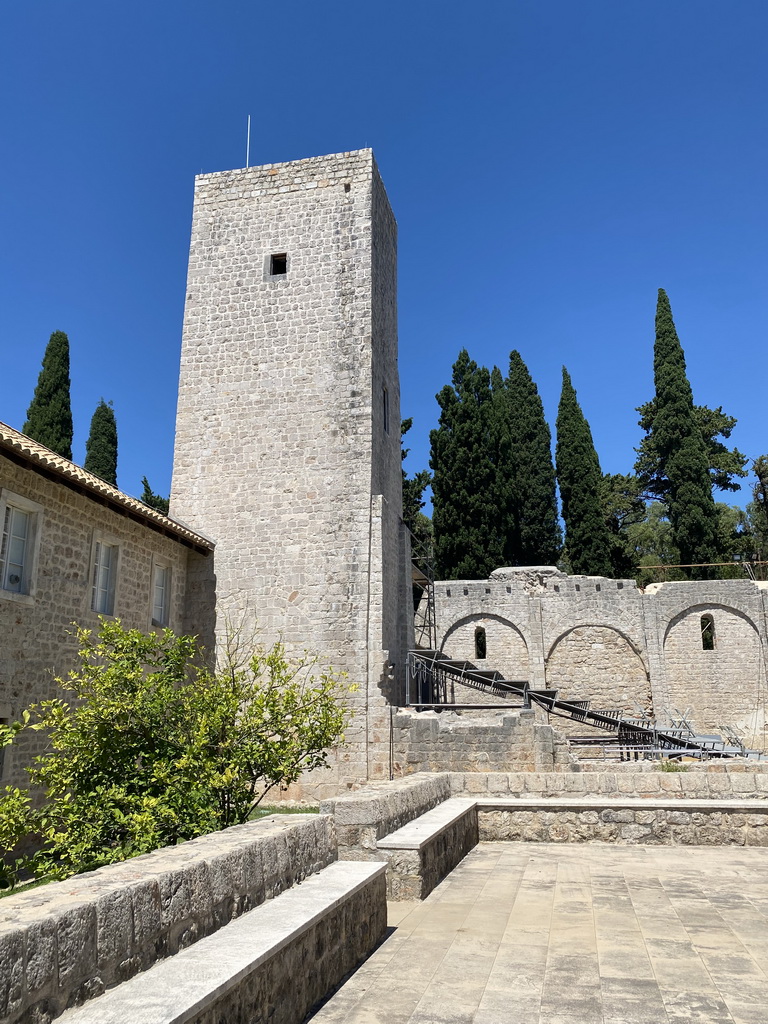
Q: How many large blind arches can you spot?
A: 3